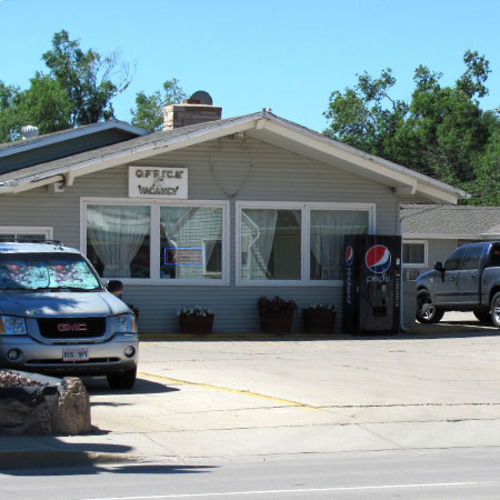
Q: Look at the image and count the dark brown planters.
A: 3